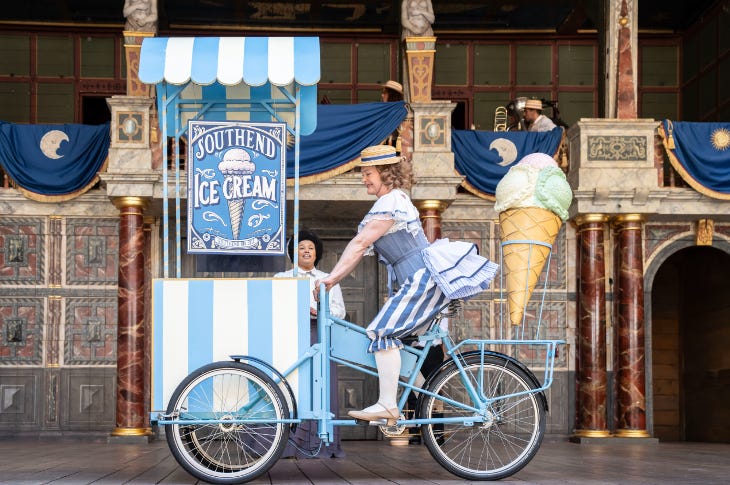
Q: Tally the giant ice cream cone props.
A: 1